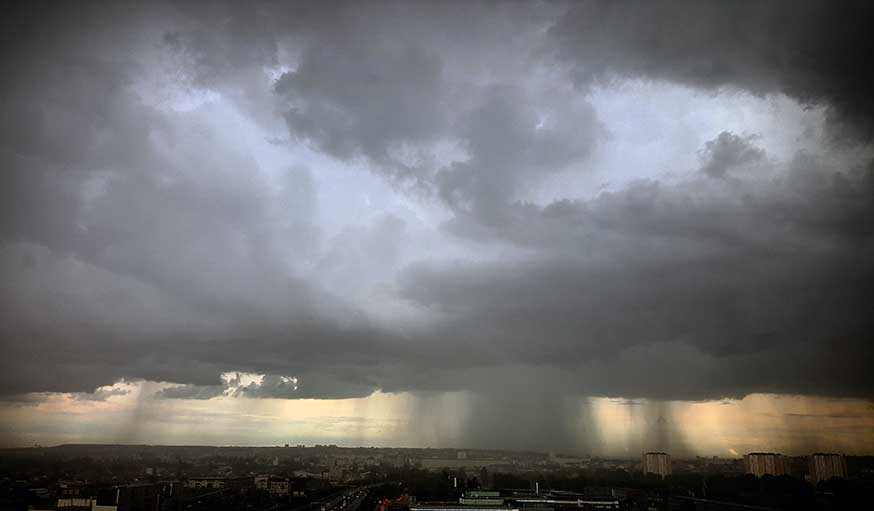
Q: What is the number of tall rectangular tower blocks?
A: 3